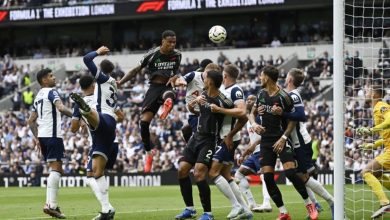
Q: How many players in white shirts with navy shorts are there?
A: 7